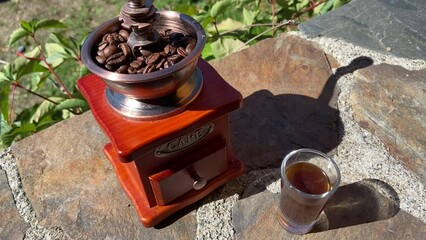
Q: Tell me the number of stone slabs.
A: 6